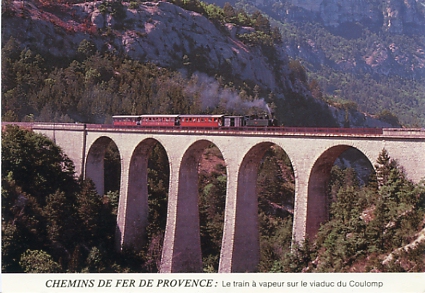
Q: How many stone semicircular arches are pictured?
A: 5